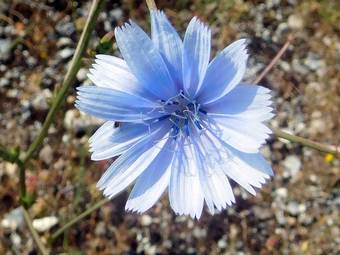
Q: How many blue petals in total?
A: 14